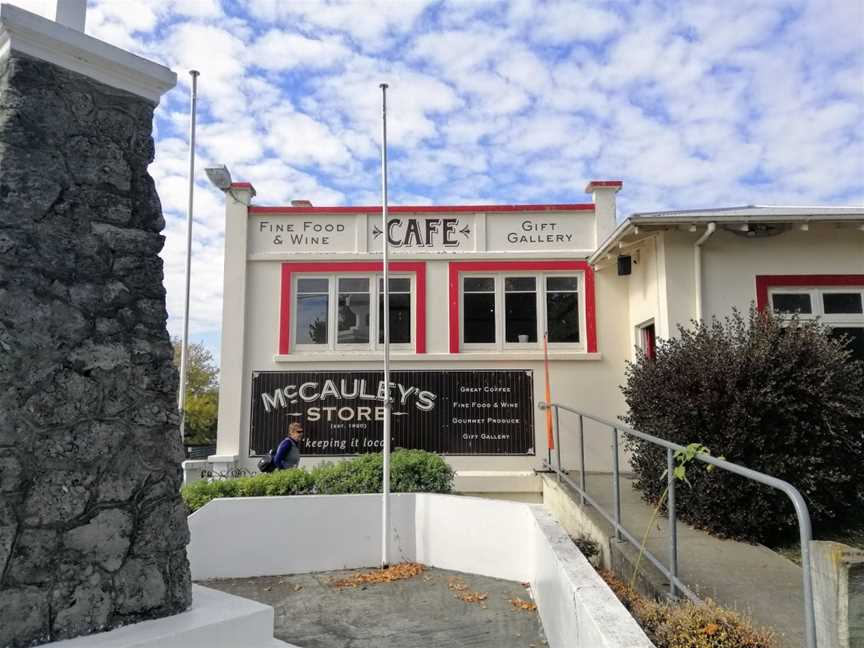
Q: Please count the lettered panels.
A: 4